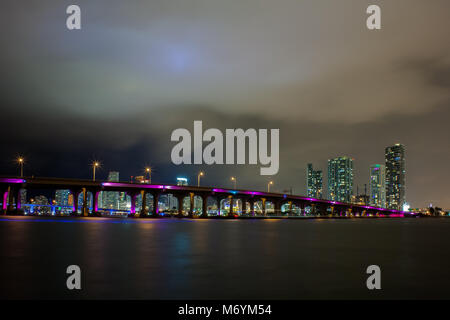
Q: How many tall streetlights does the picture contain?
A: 6